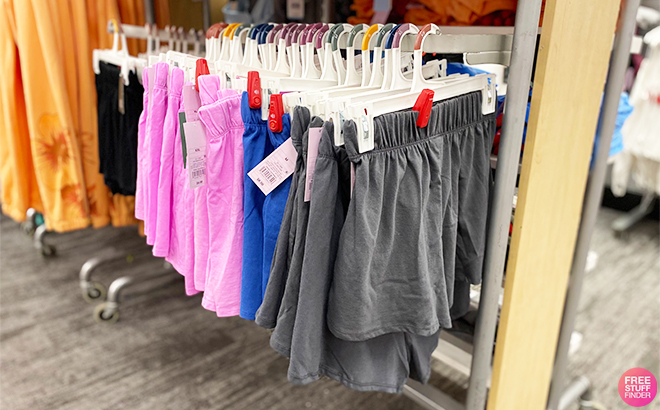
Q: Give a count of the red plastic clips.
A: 4